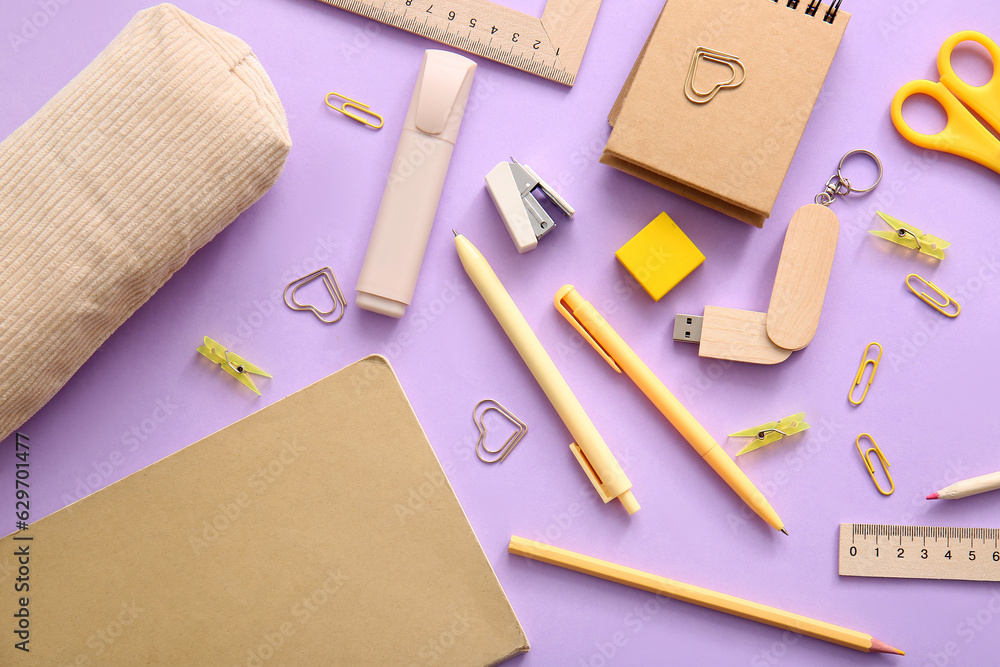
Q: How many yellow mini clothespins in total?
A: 3